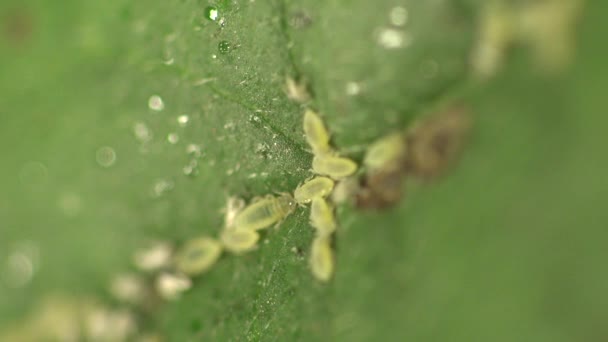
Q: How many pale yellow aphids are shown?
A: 9